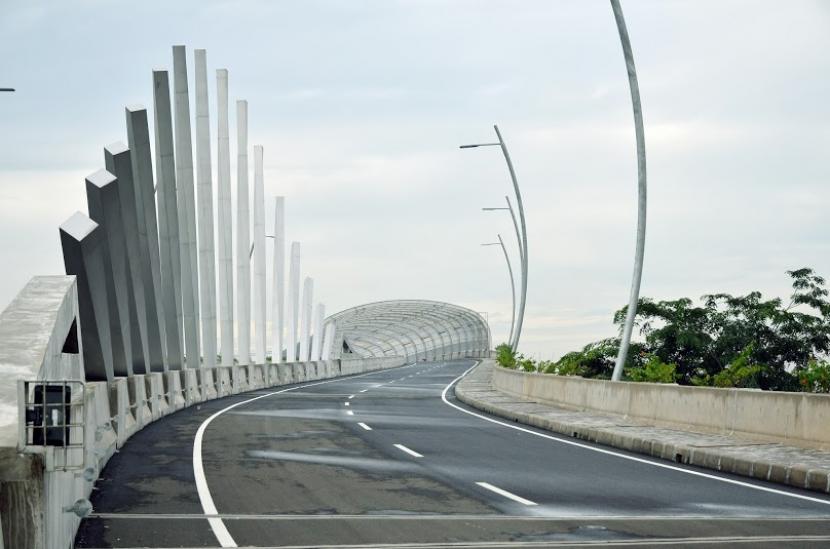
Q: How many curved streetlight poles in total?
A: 4